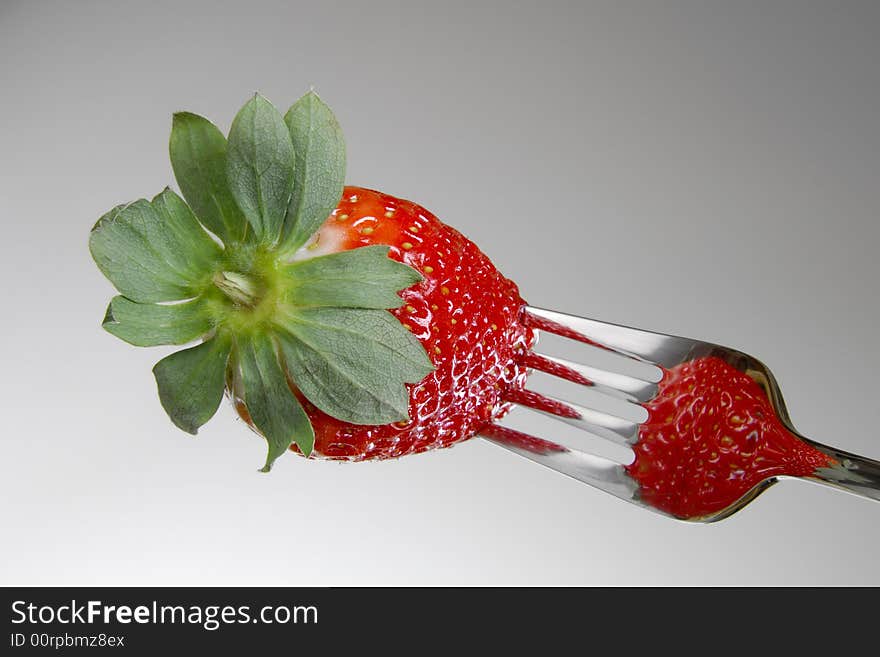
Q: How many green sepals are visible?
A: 9